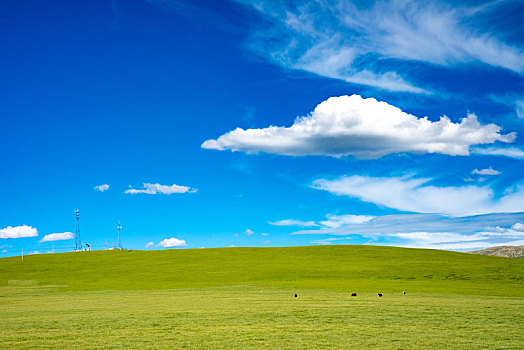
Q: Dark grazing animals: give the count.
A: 4